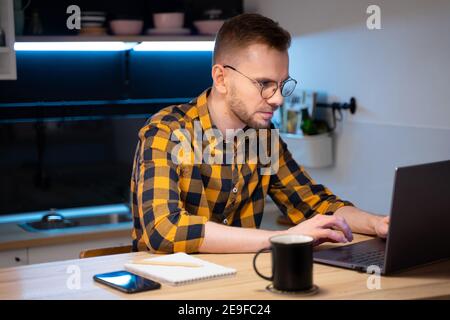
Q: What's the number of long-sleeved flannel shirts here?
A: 1